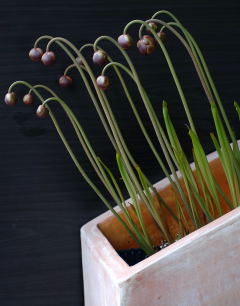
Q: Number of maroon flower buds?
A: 13